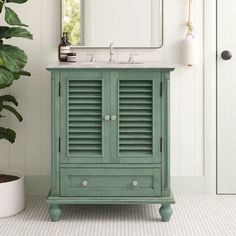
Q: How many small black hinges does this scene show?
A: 4